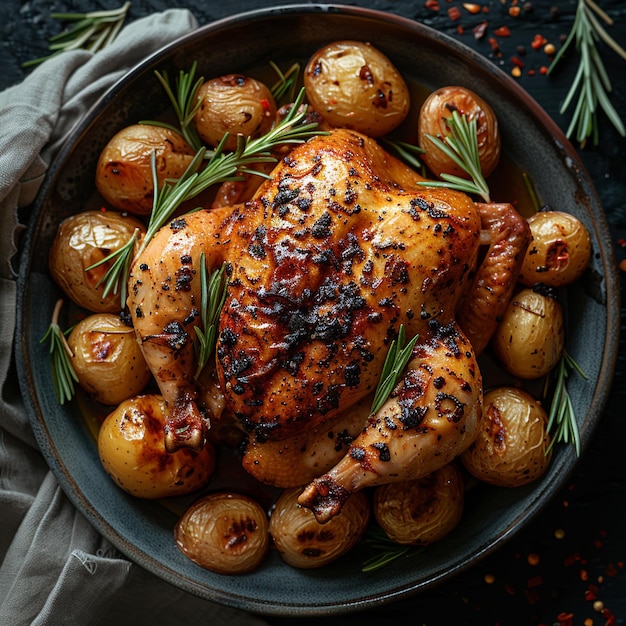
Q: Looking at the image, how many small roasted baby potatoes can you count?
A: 13